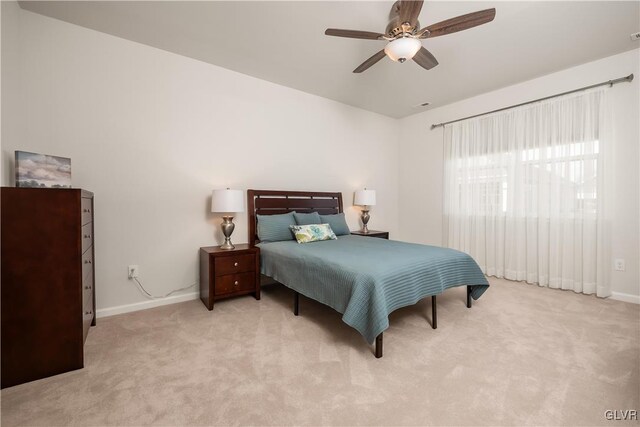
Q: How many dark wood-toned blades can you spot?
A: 5